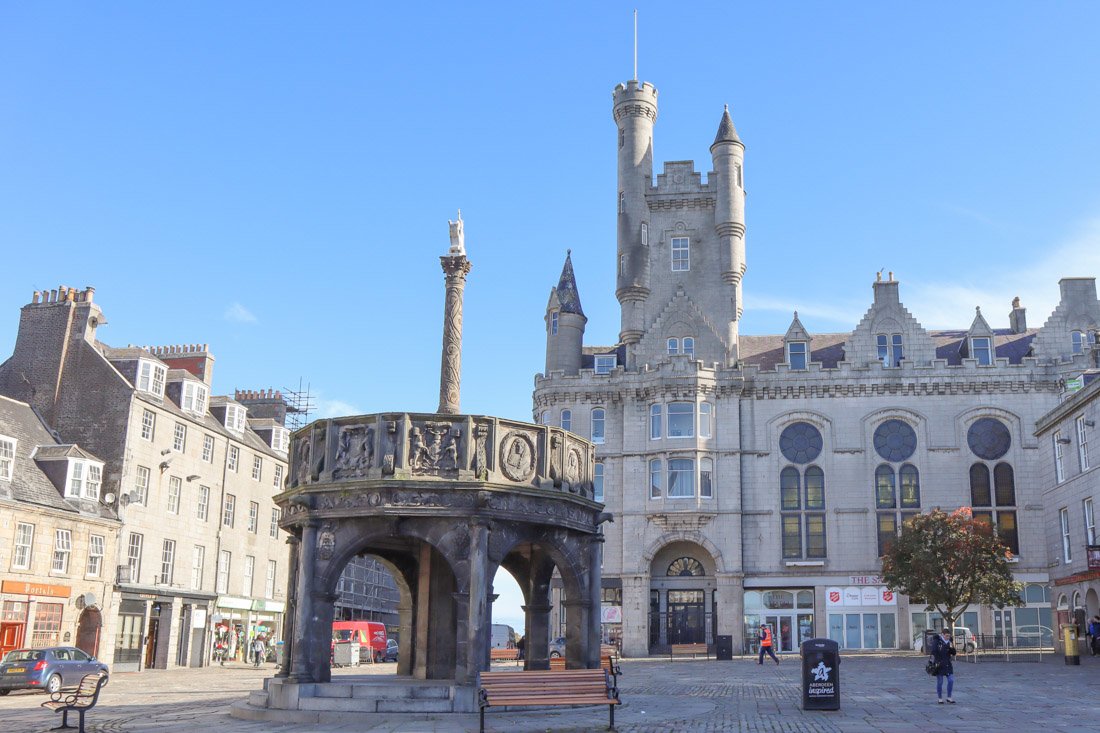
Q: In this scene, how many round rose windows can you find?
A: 3